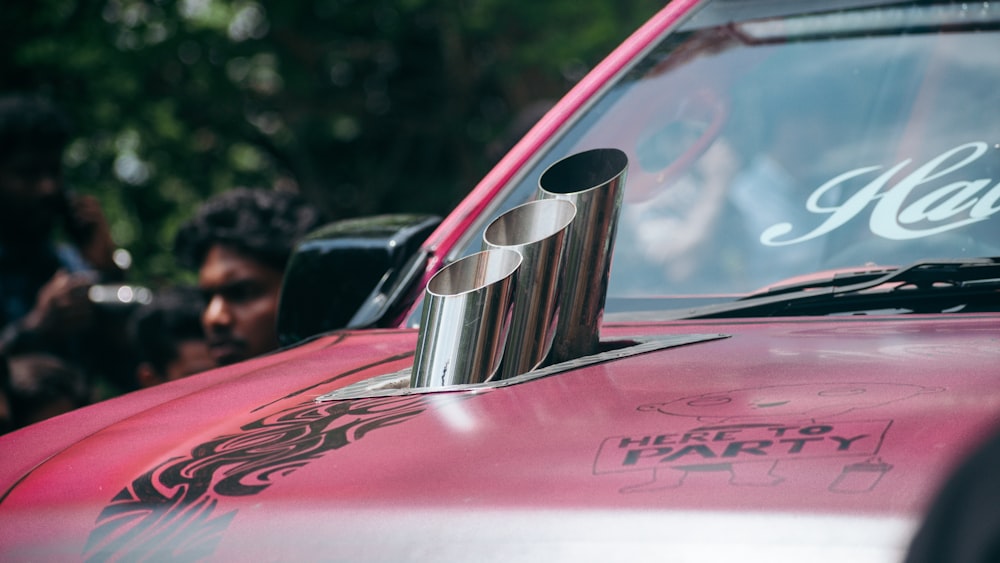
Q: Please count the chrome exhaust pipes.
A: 3